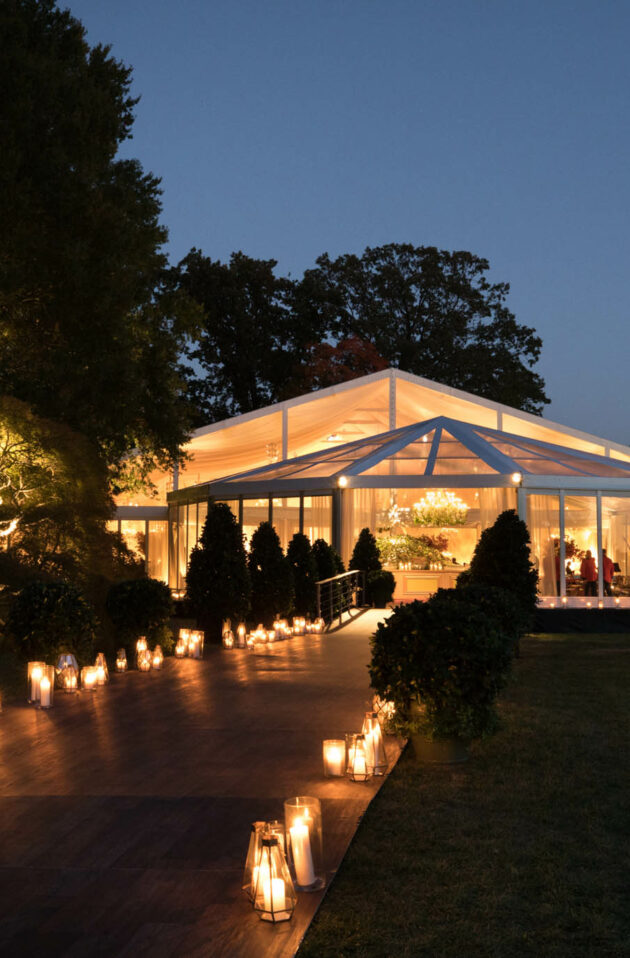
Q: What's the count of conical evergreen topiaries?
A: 6